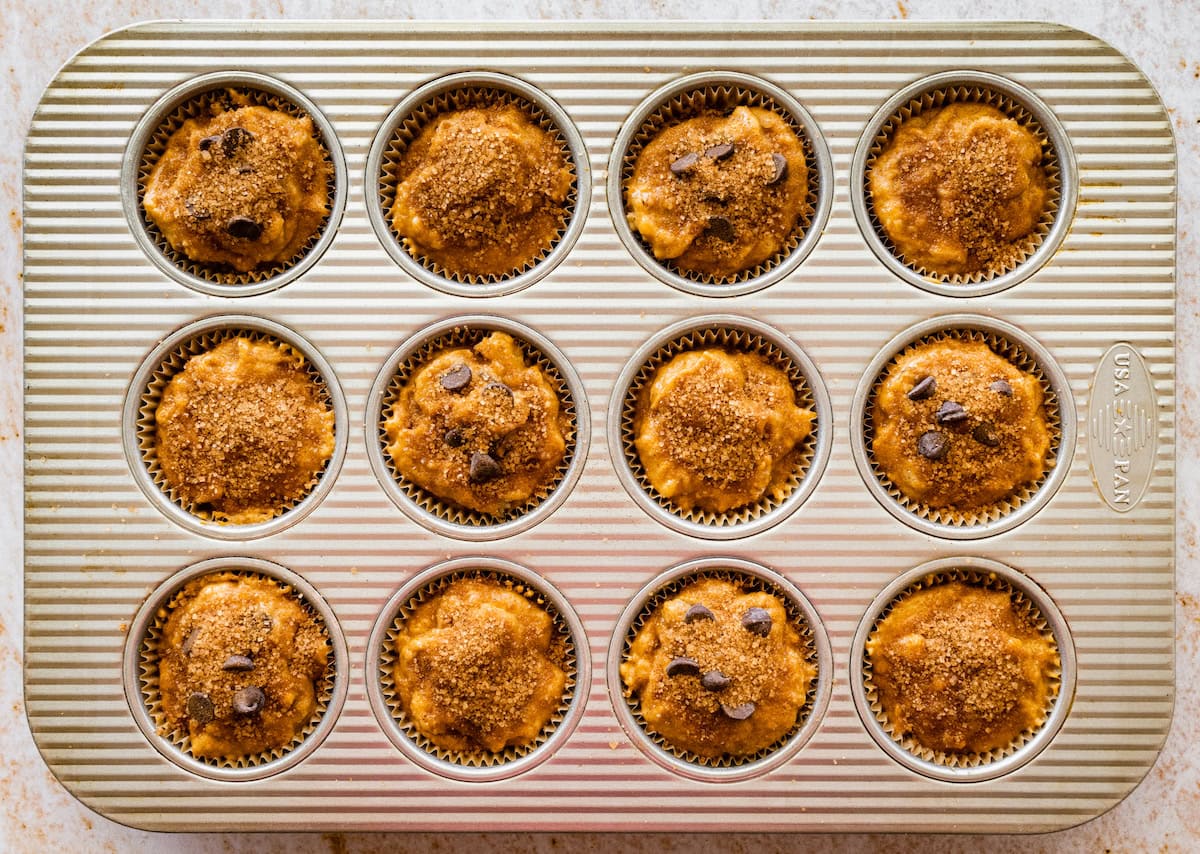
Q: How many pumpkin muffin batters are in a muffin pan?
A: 12